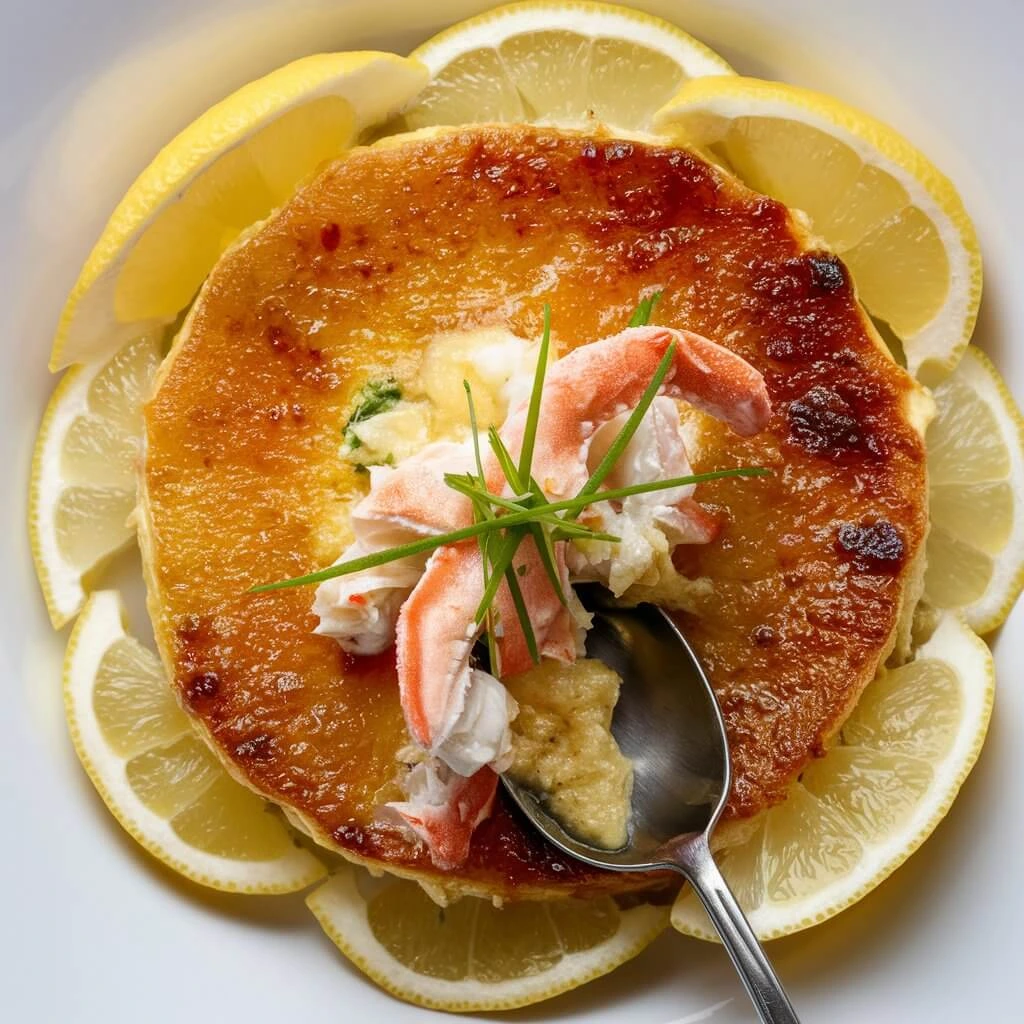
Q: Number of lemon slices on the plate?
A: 8